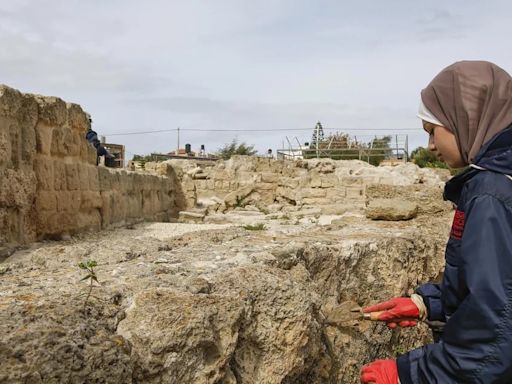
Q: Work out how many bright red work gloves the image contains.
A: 2